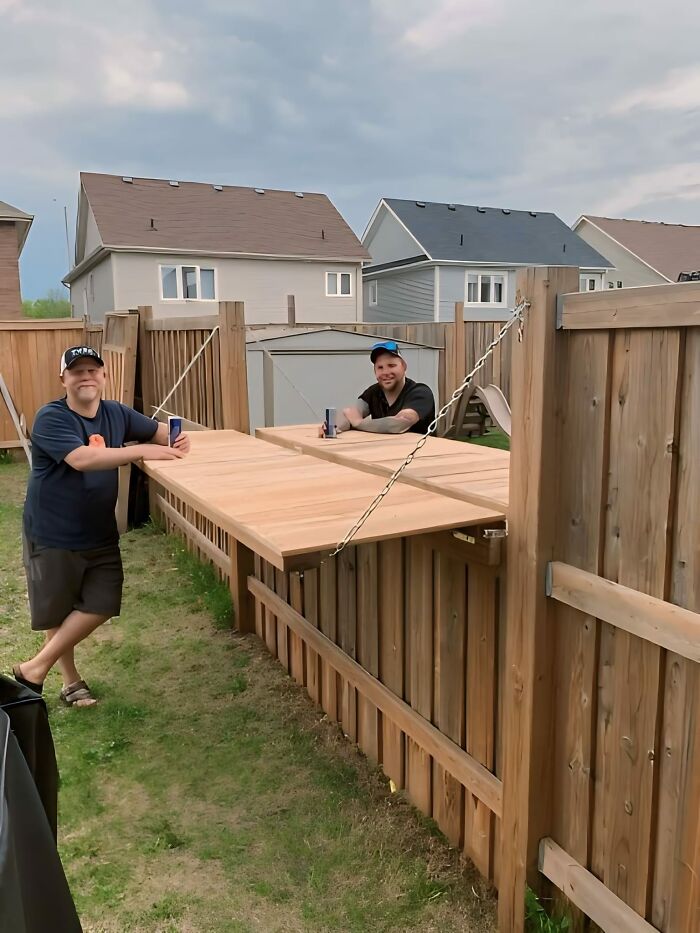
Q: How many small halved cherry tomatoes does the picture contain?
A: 0